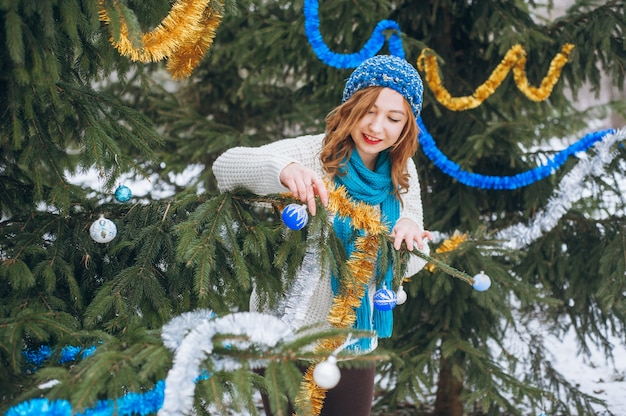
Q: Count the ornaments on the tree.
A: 7